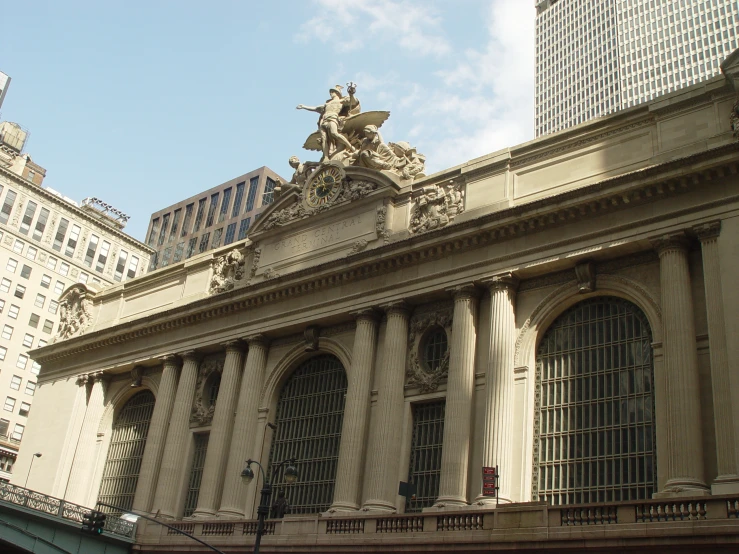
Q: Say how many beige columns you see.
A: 12